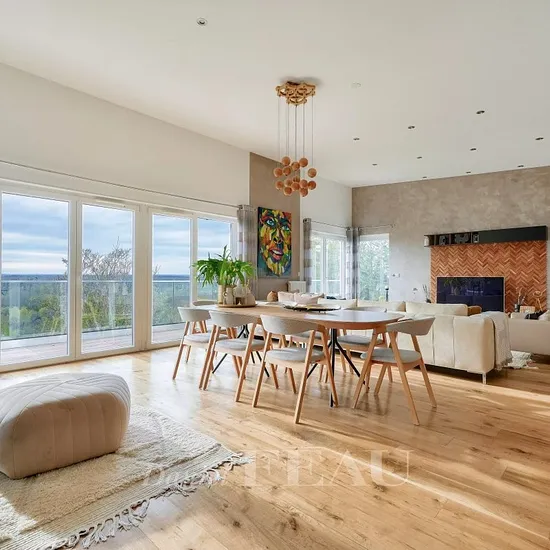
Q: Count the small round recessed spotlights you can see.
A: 11